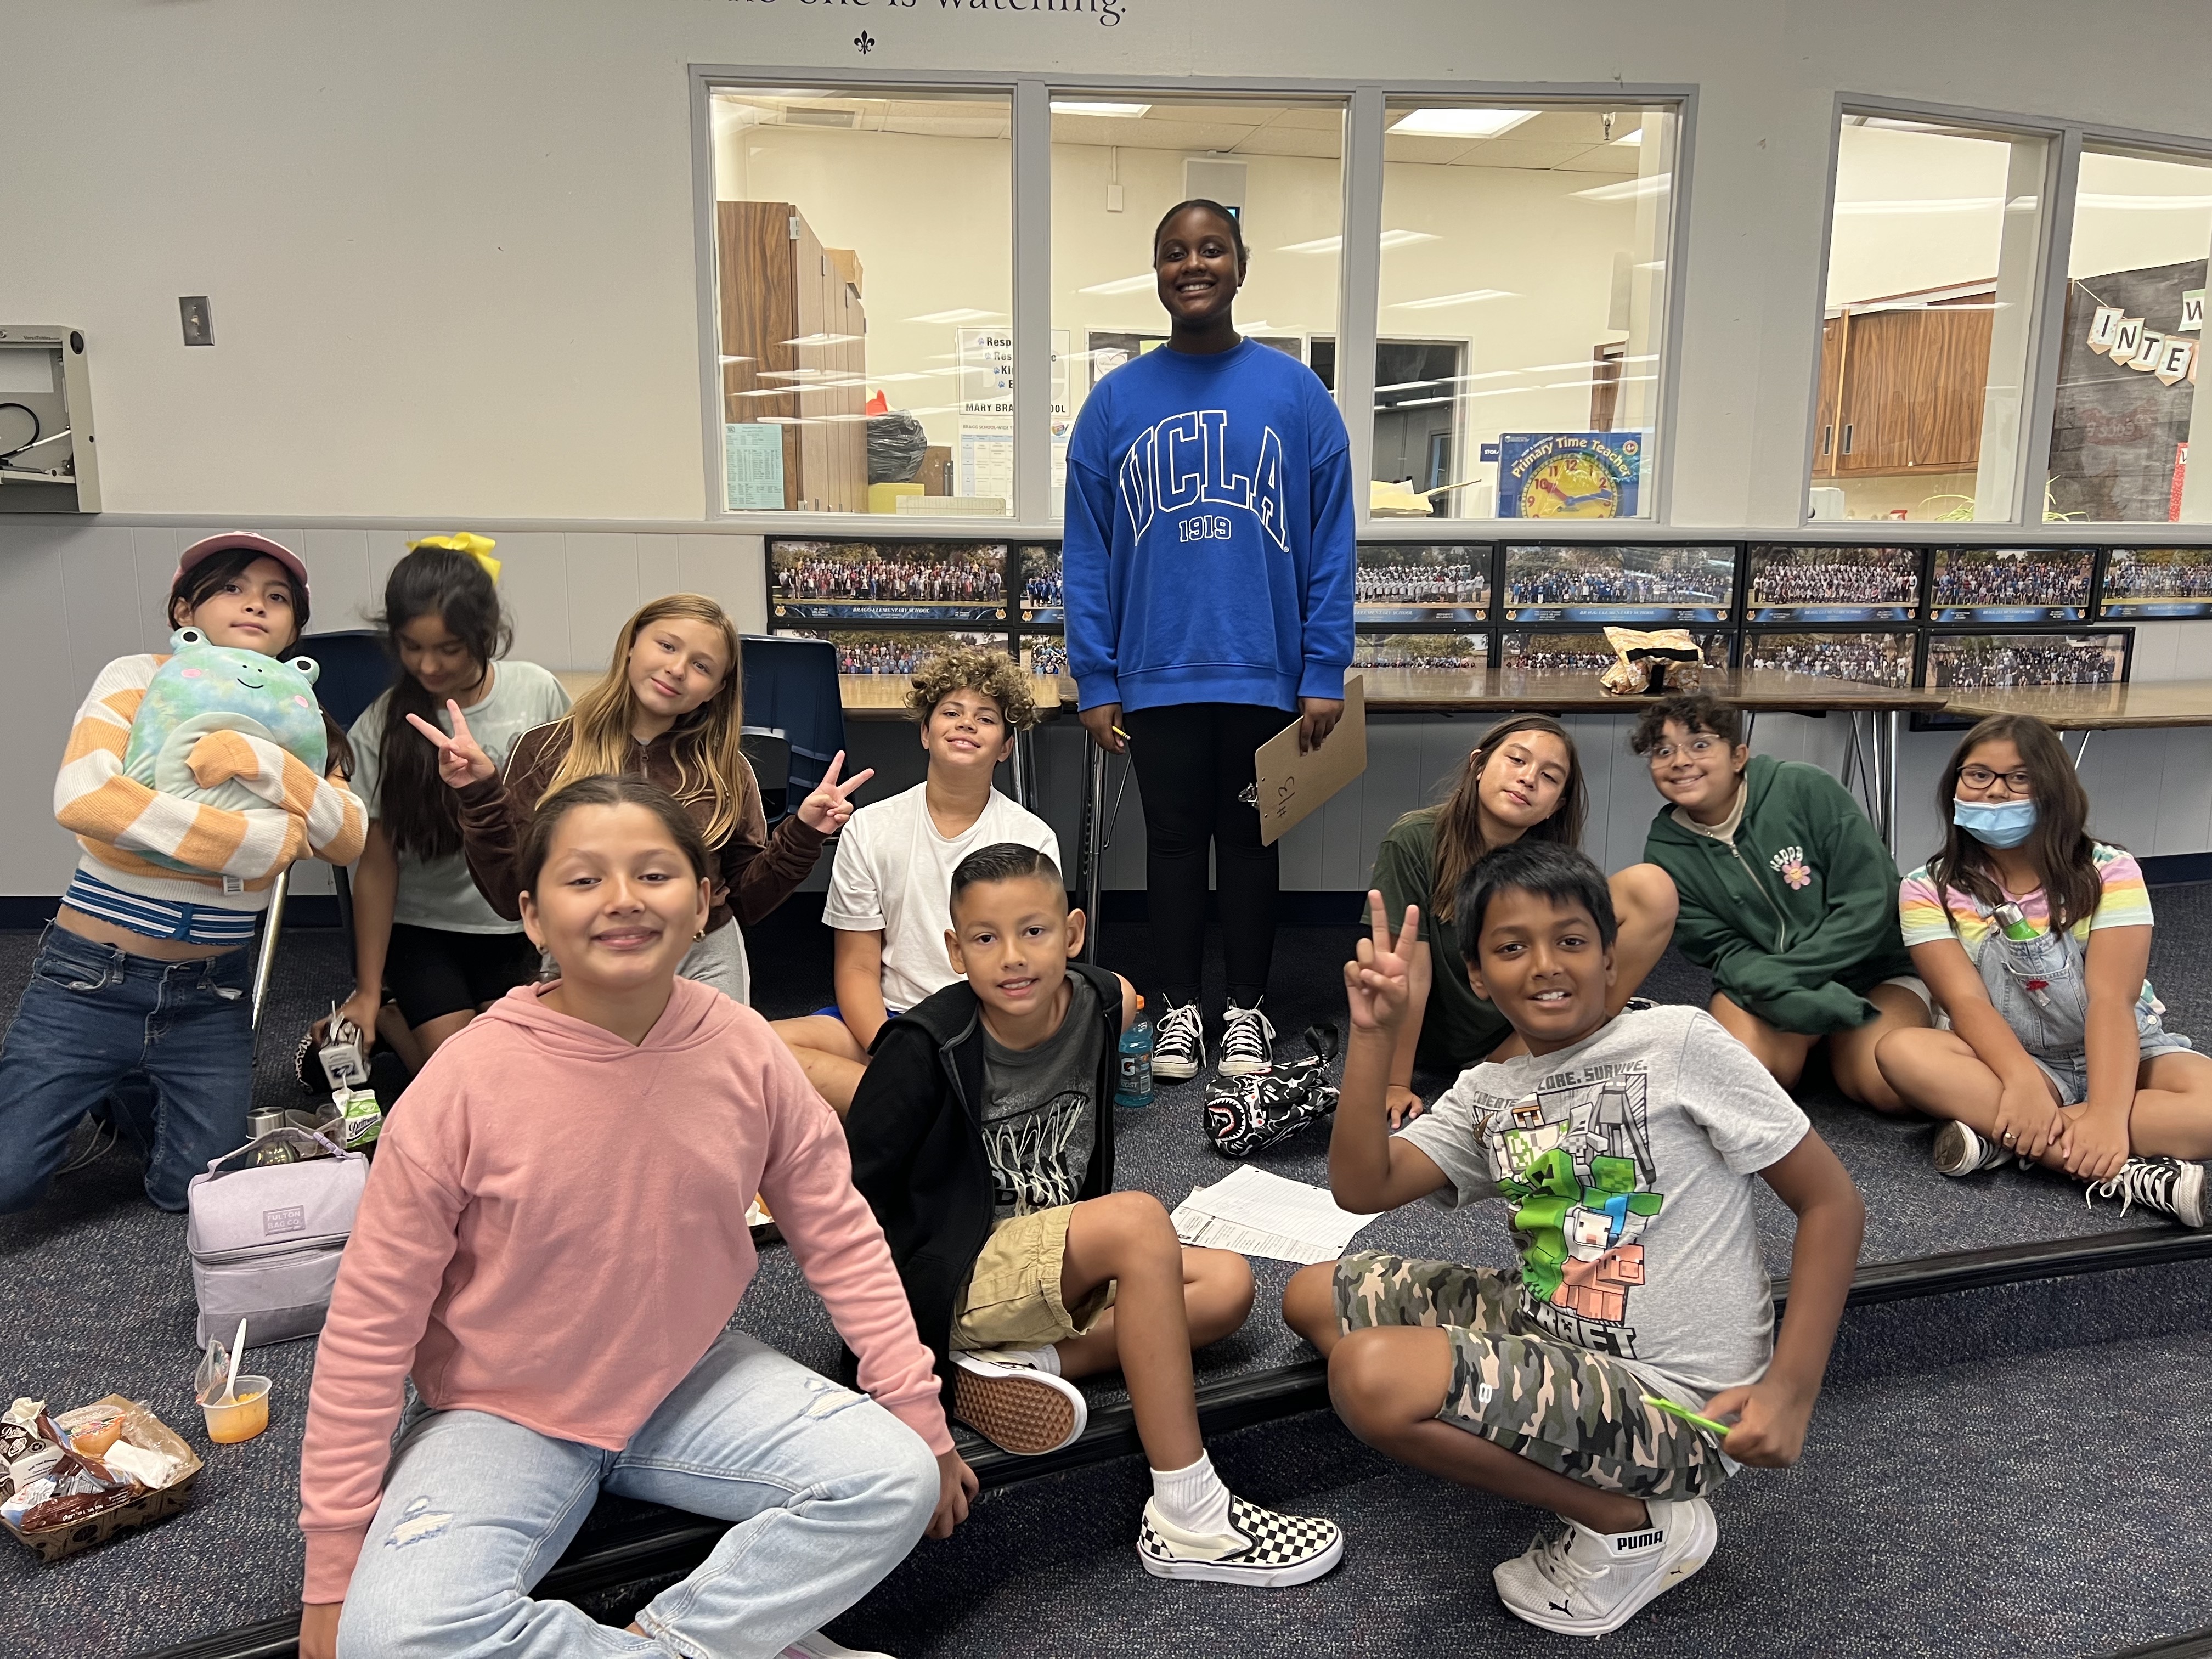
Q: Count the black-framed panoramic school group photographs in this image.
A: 13